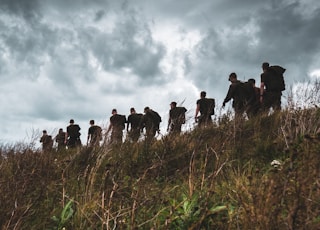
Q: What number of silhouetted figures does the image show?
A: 12